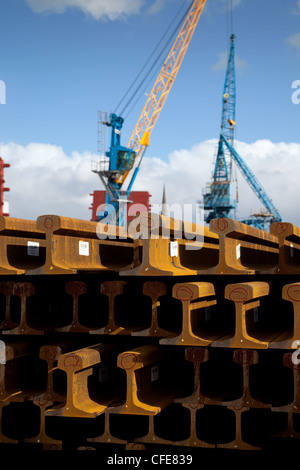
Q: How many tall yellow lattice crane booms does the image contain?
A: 1